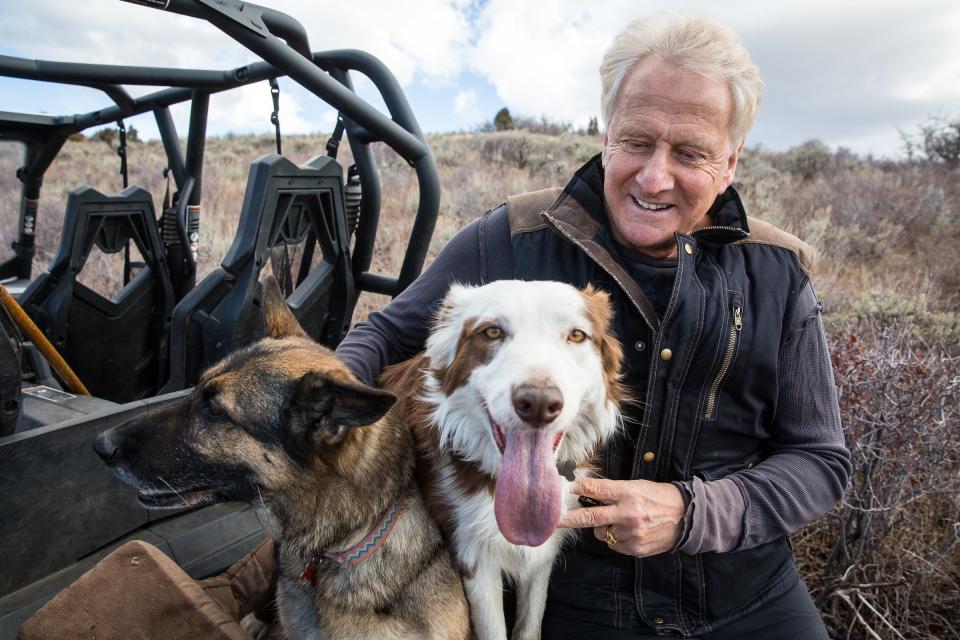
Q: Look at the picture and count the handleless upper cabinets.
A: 0